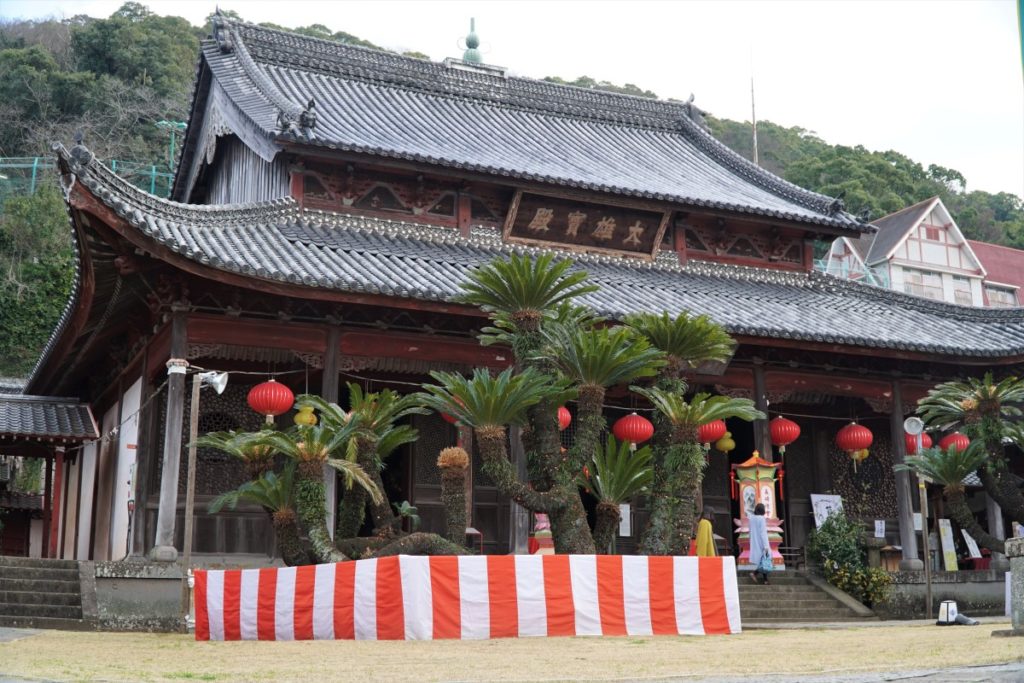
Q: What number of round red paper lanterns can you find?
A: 9